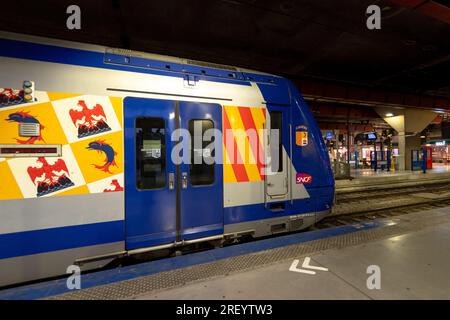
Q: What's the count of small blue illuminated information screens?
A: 2